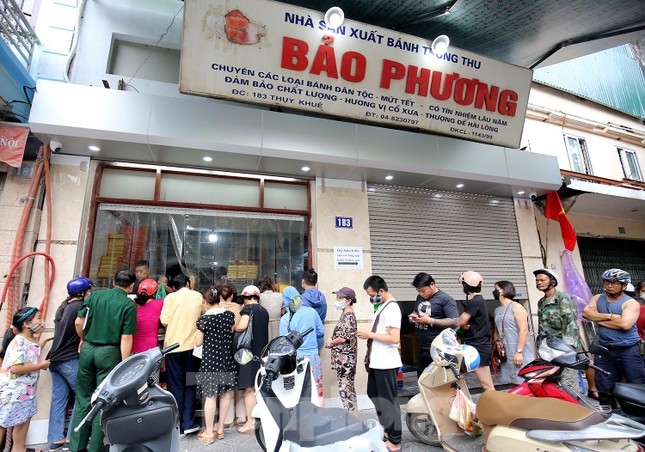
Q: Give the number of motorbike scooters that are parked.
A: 4